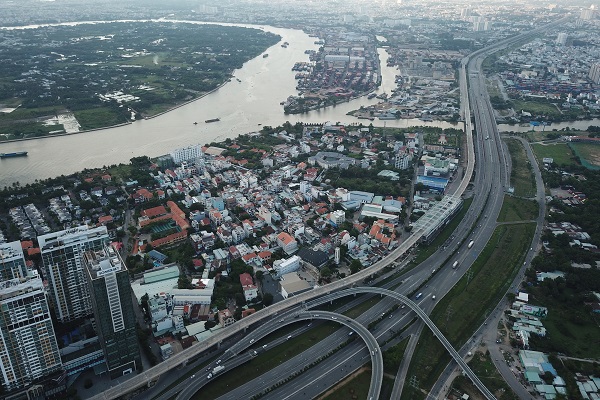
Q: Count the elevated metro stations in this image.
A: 1